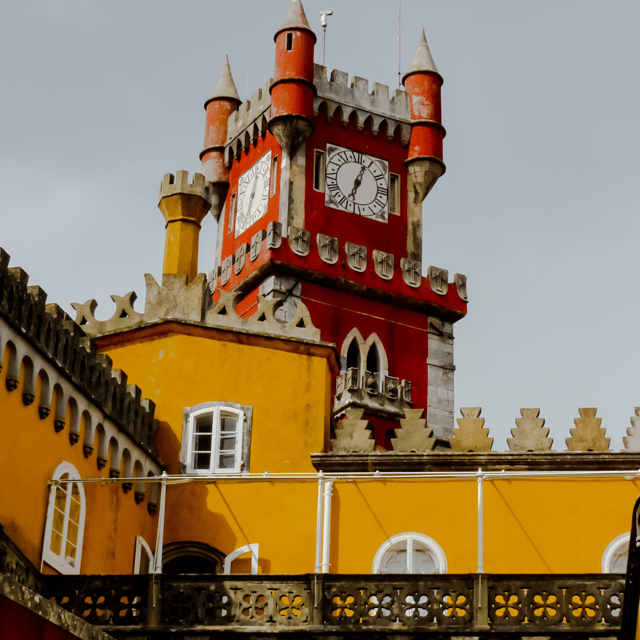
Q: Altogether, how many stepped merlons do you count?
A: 6